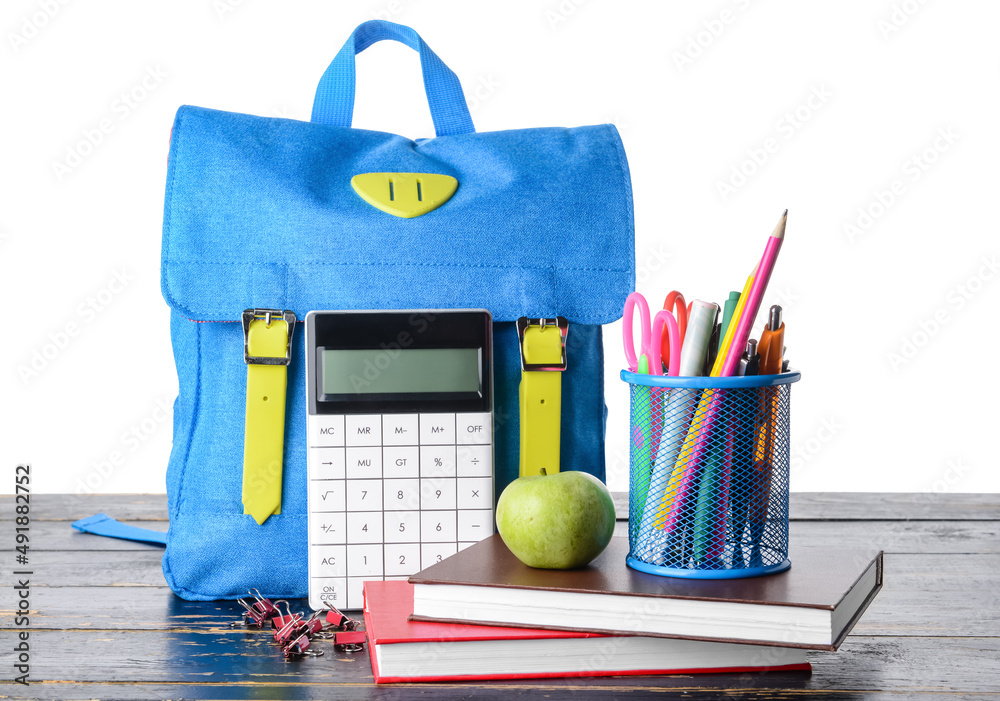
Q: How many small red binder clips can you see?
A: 8